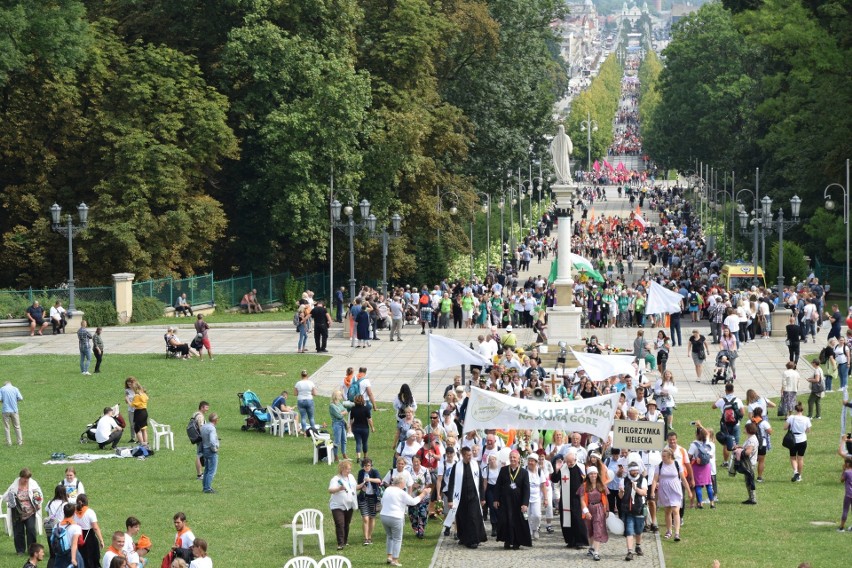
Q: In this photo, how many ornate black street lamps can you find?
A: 5